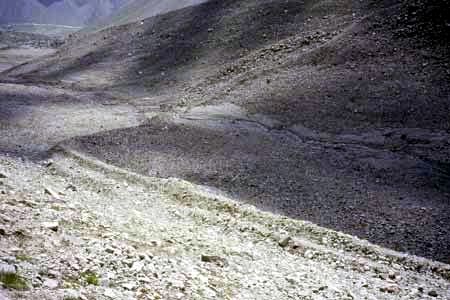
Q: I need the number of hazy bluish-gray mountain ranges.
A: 1